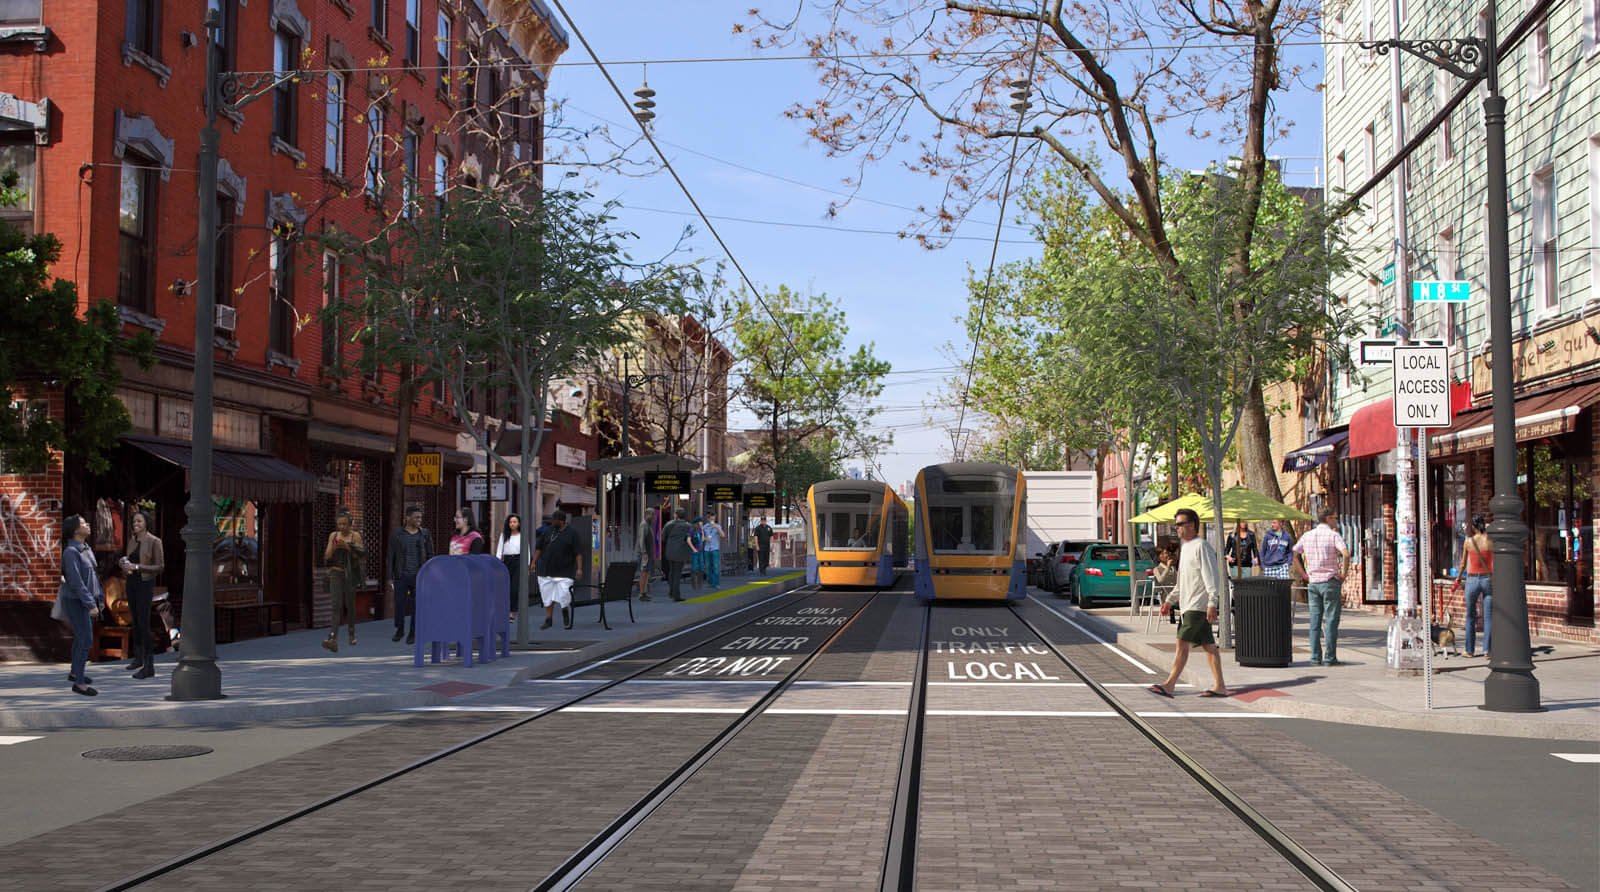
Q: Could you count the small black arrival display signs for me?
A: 3